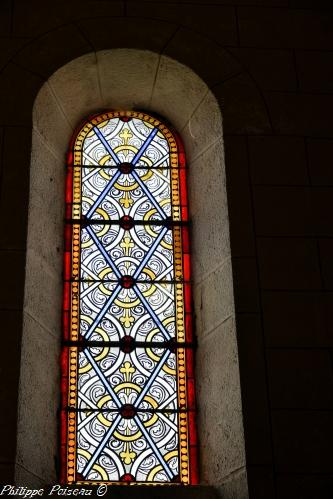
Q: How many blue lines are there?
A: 12